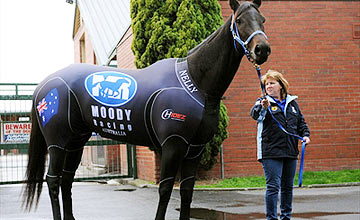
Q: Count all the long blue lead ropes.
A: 1